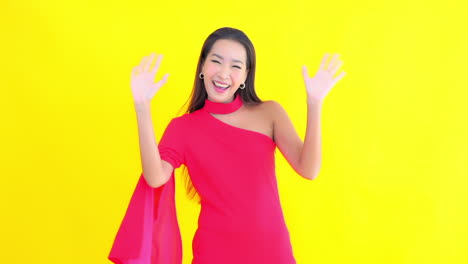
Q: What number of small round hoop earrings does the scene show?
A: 2